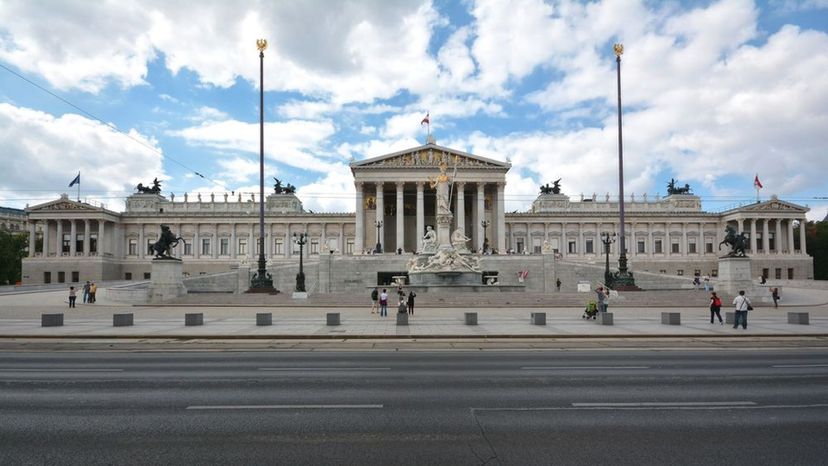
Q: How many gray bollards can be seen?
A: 12